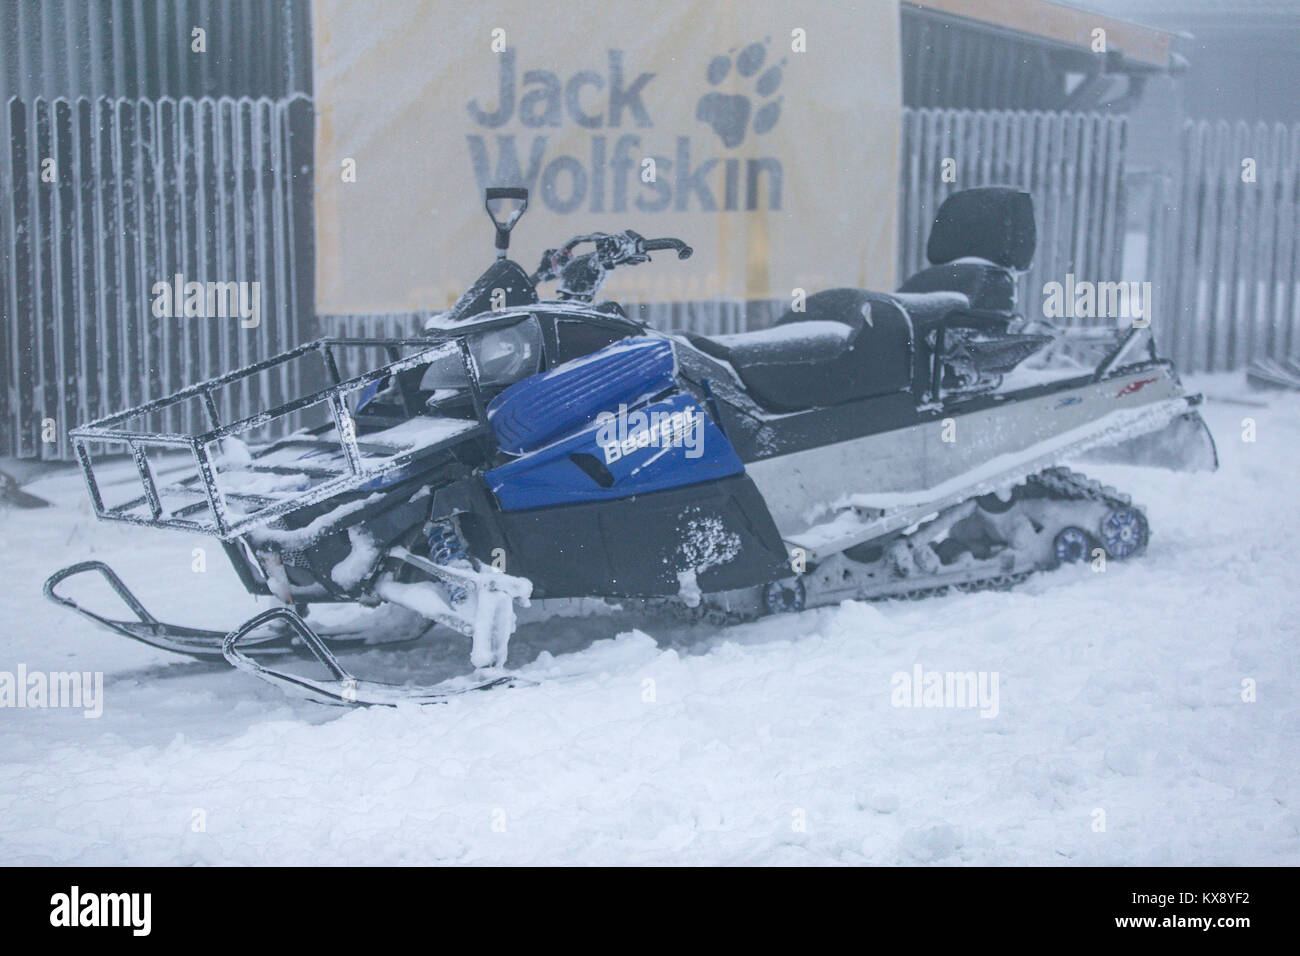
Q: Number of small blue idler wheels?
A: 3